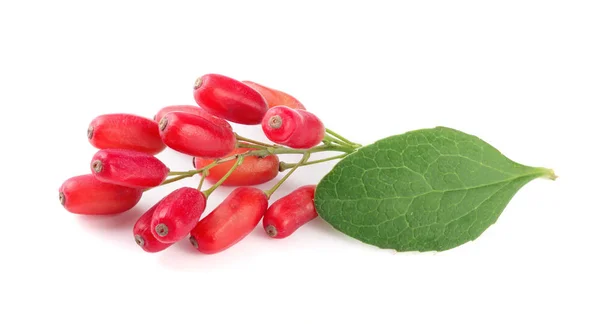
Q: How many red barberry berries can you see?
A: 13